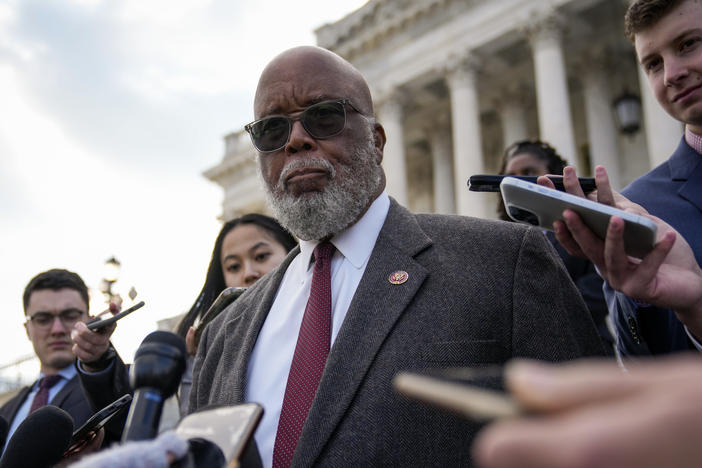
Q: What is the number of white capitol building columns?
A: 7